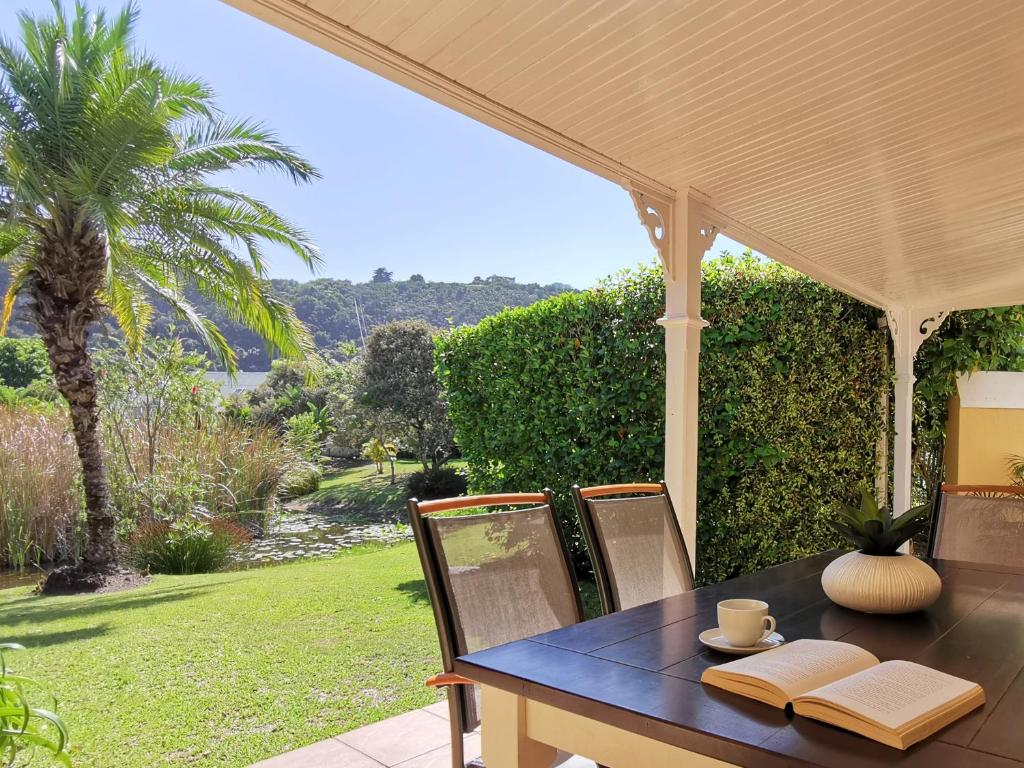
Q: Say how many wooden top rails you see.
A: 3